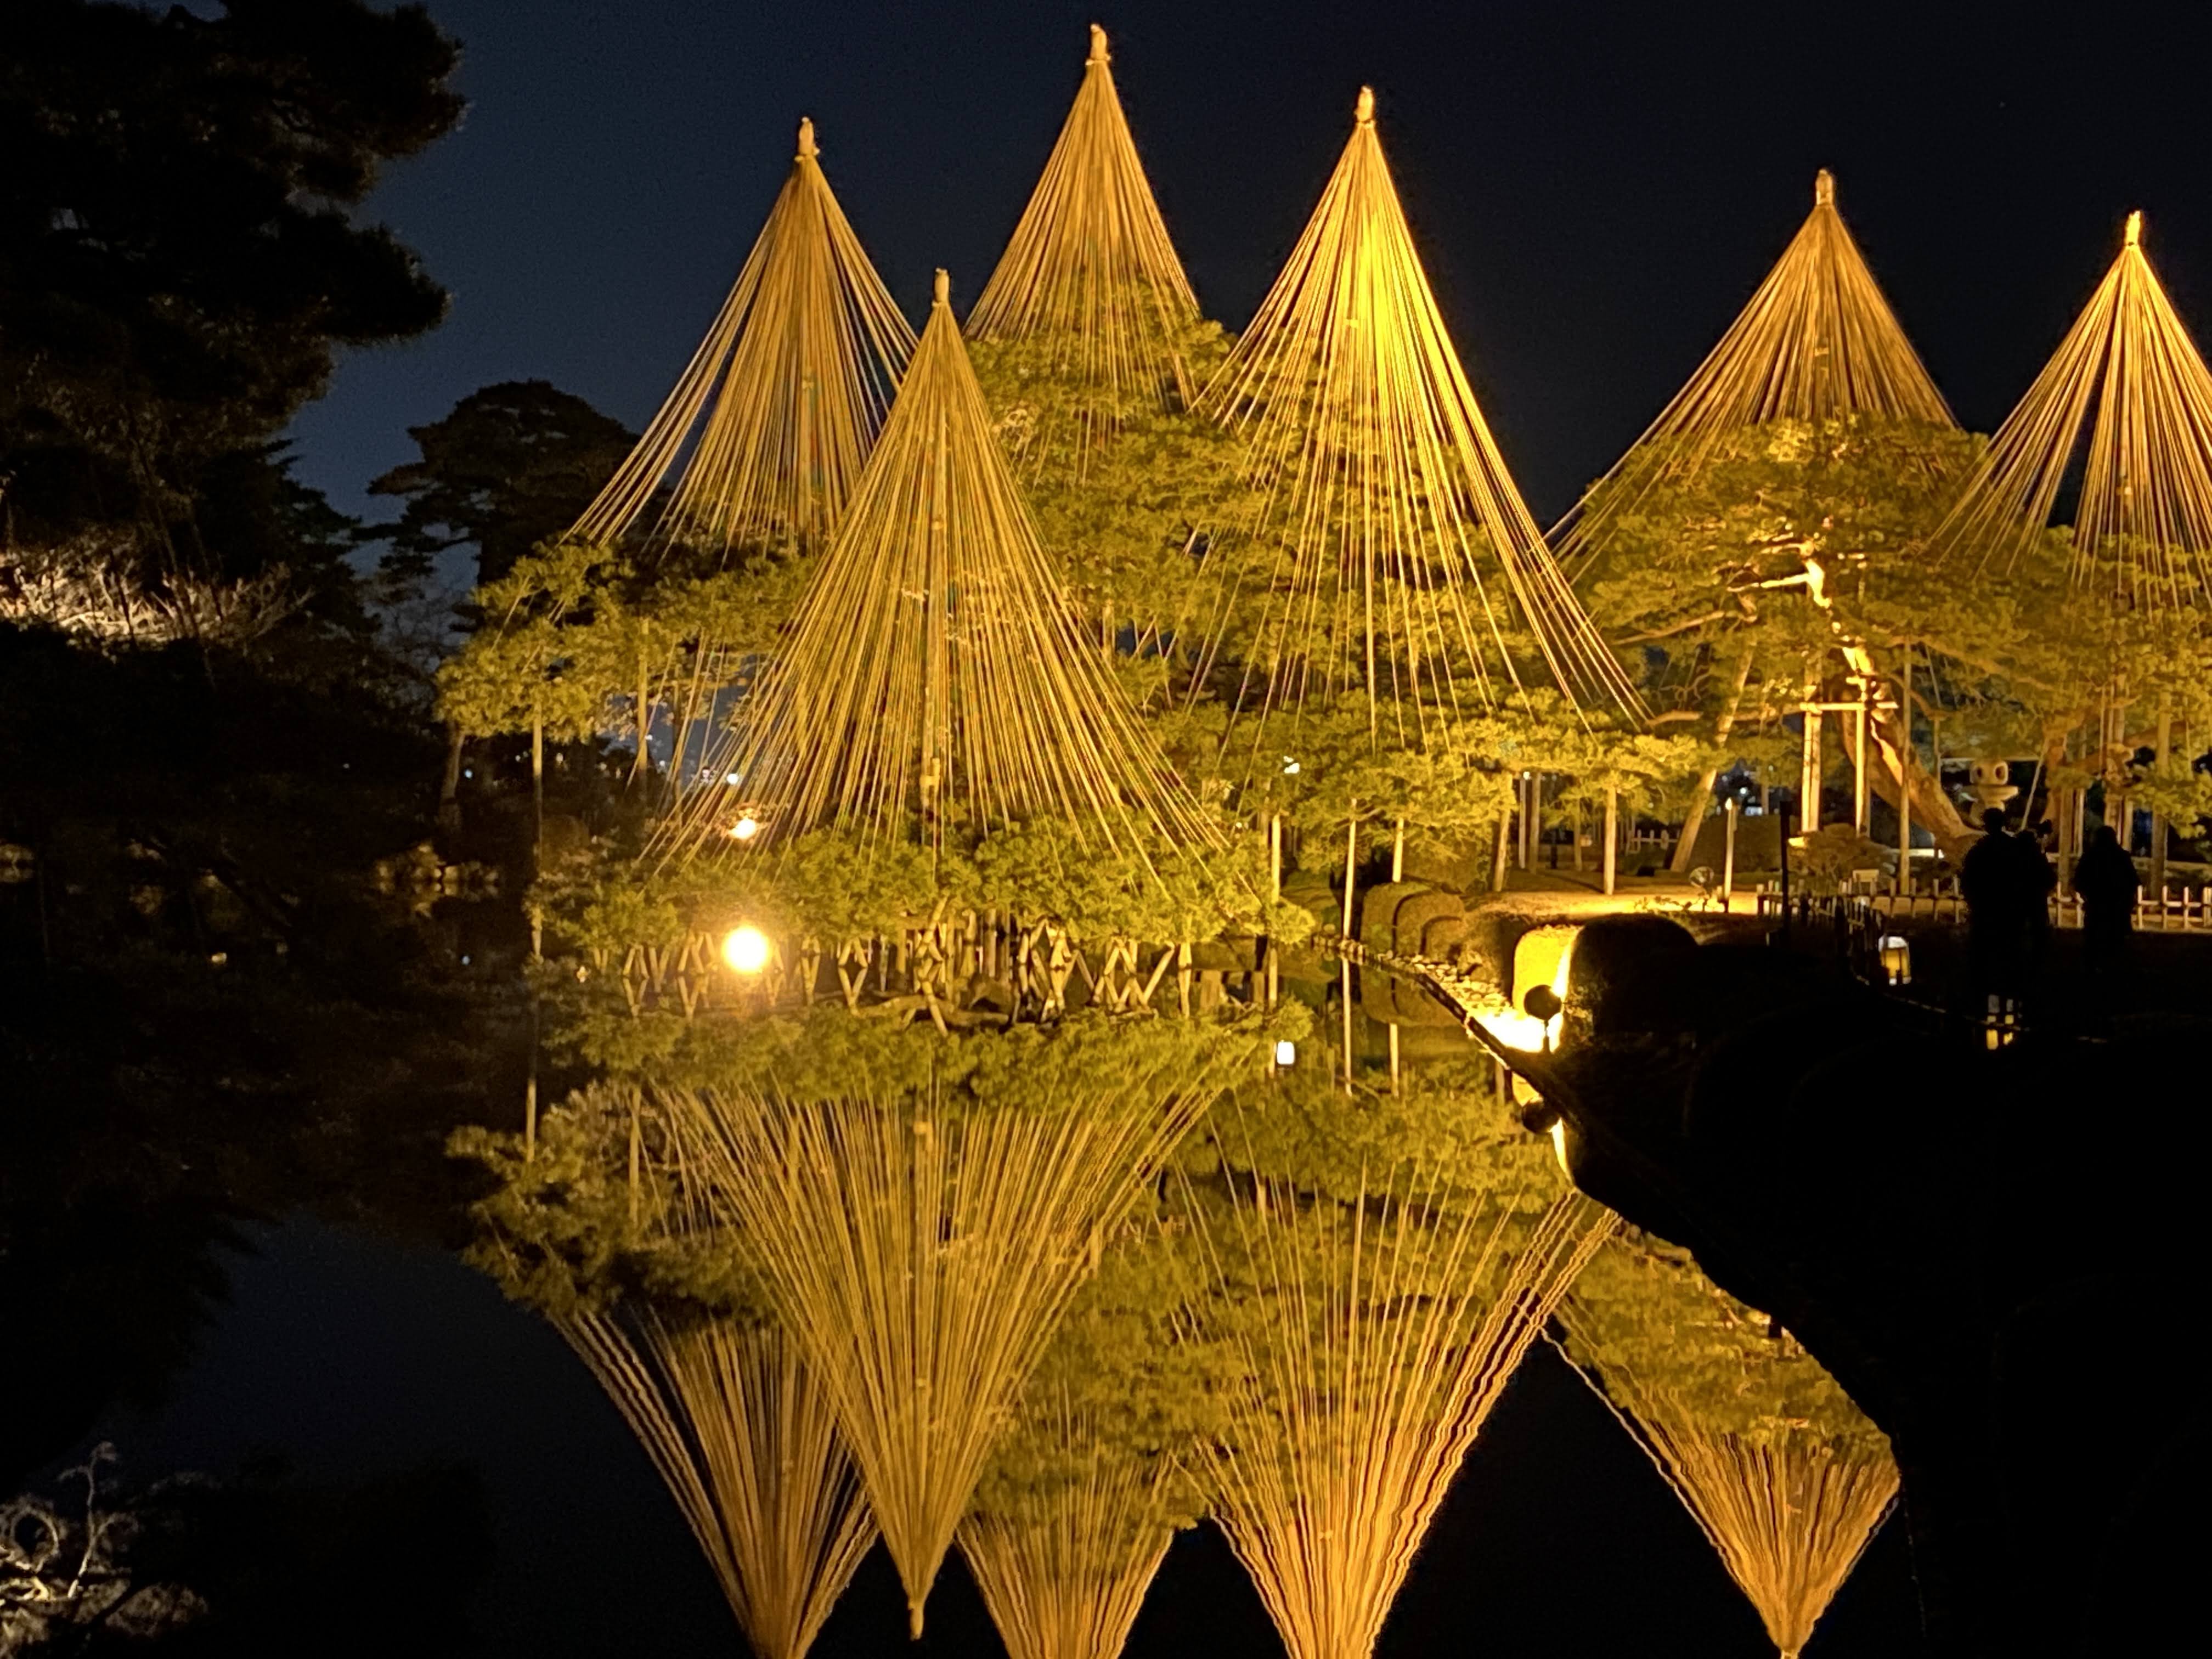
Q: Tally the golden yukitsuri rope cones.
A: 6